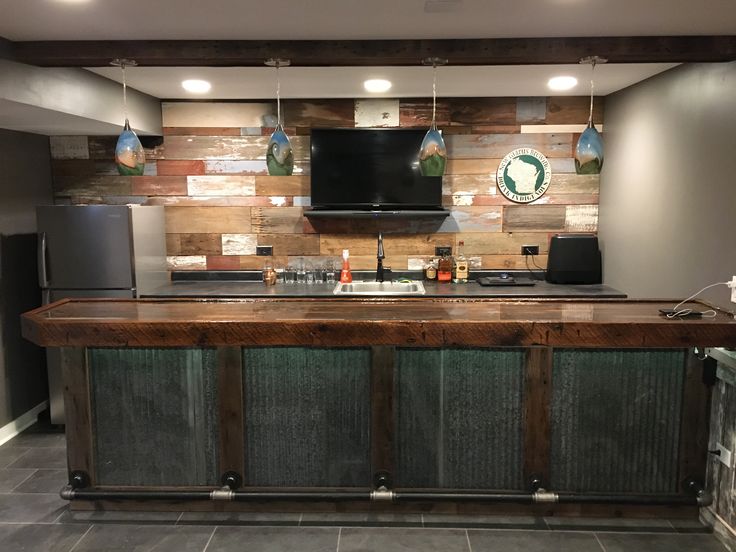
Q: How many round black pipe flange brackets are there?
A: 5